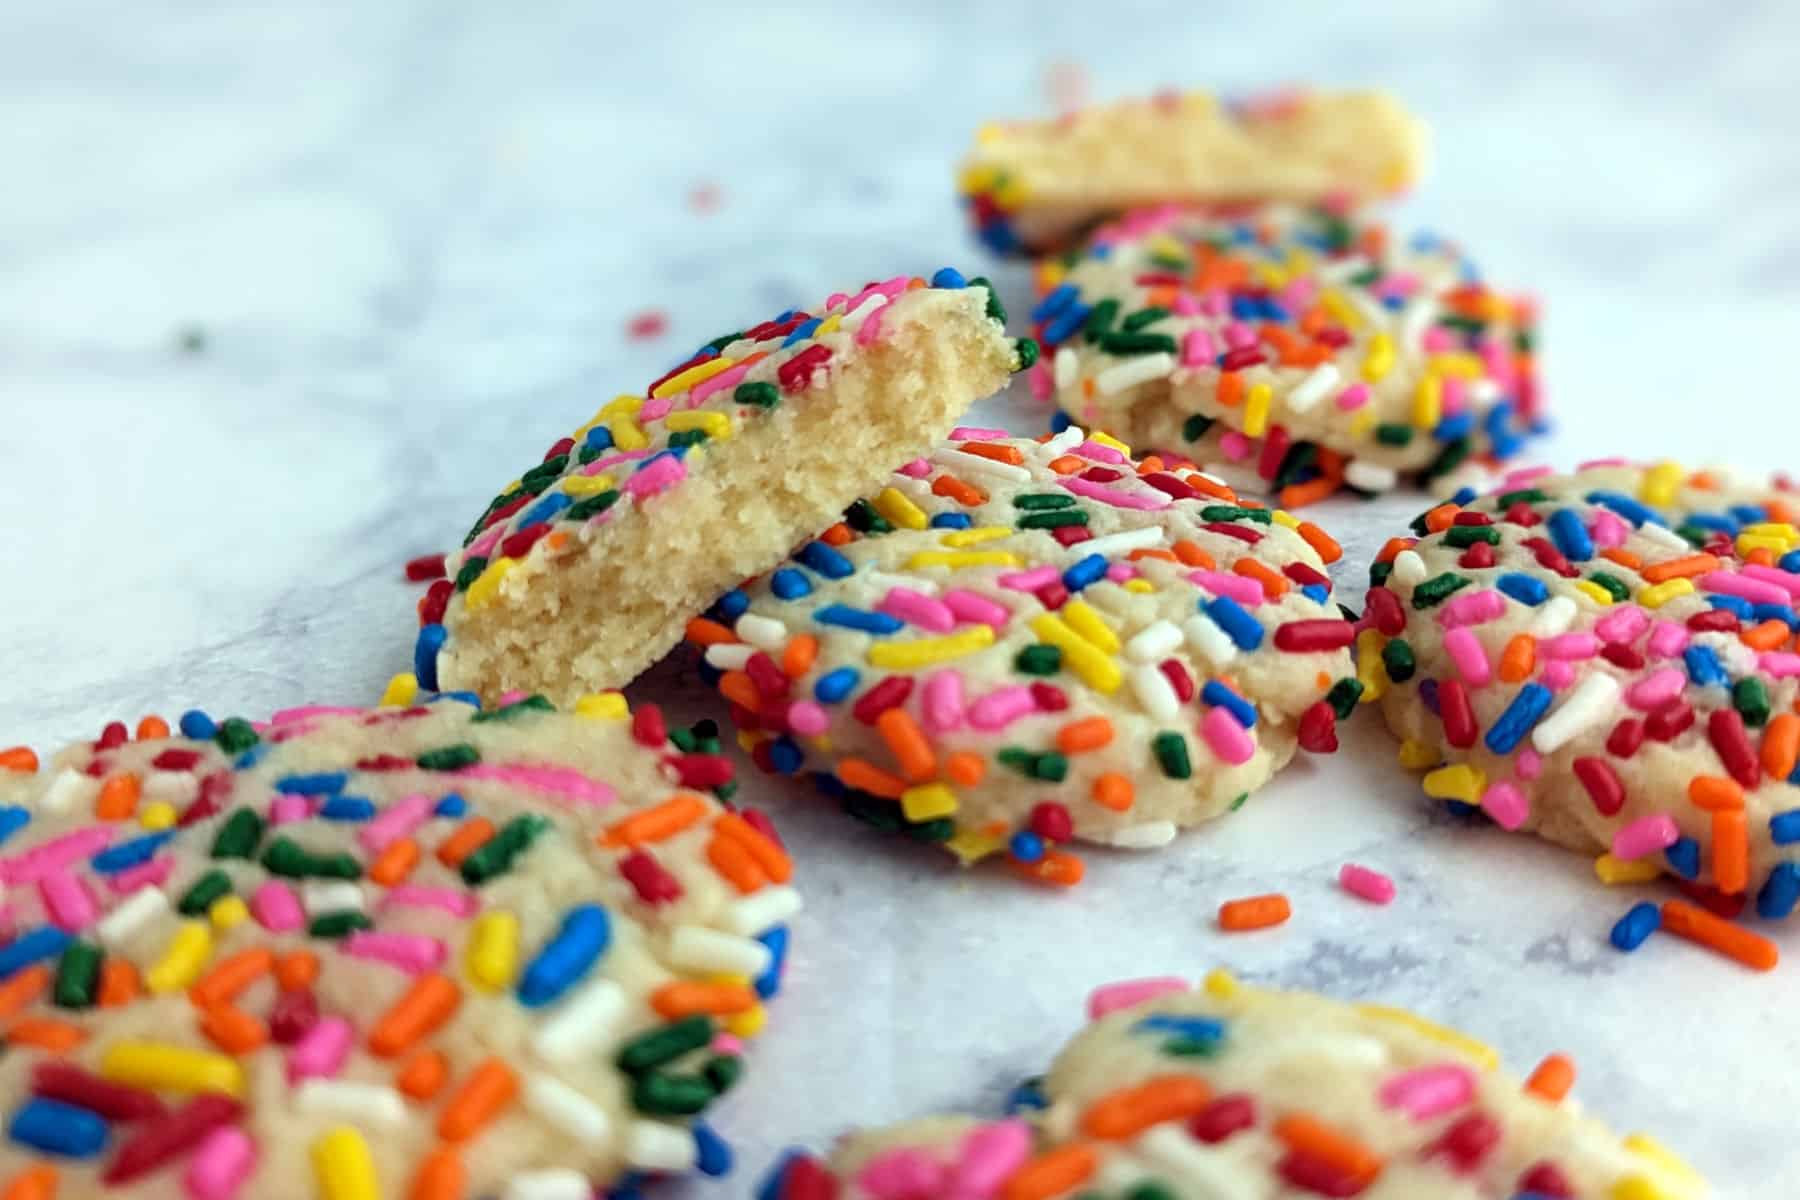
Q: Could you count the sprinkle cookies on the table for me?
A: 7